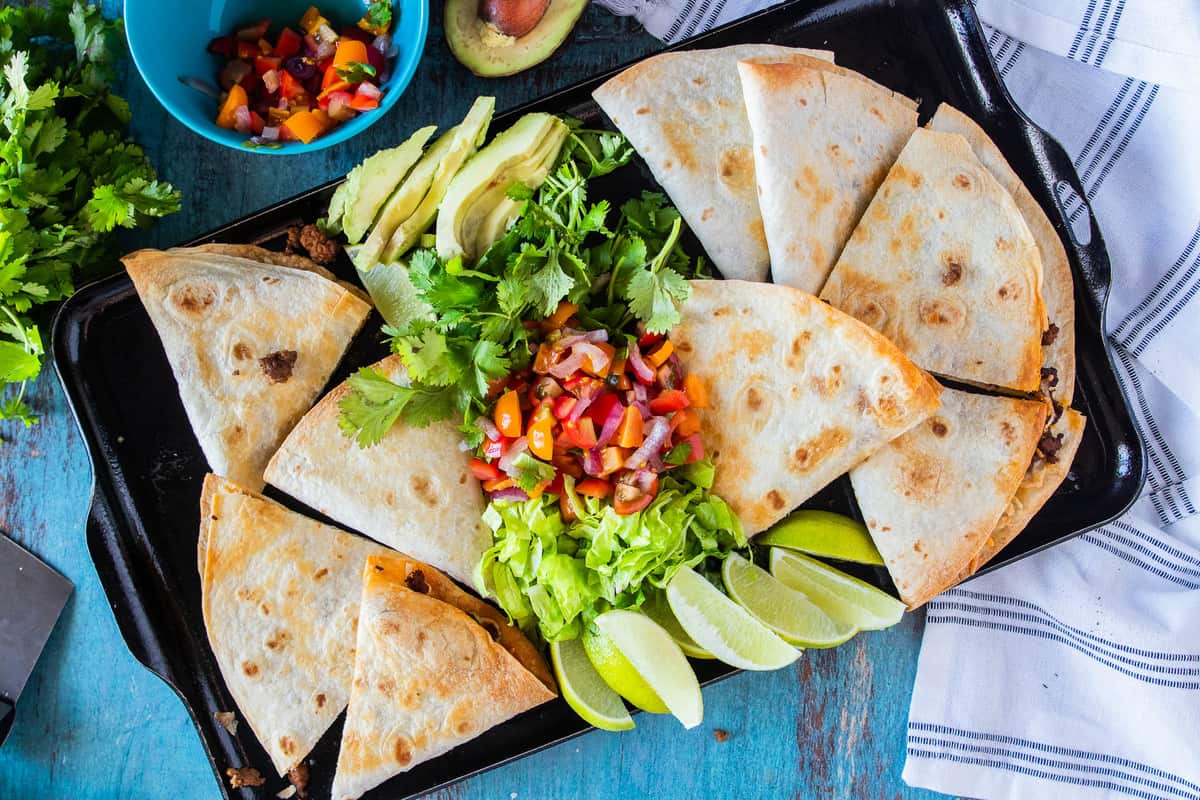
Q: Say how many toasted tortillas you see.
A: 9